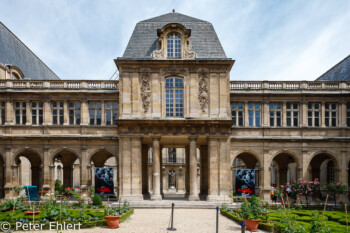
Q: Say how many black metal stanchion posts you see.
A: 3